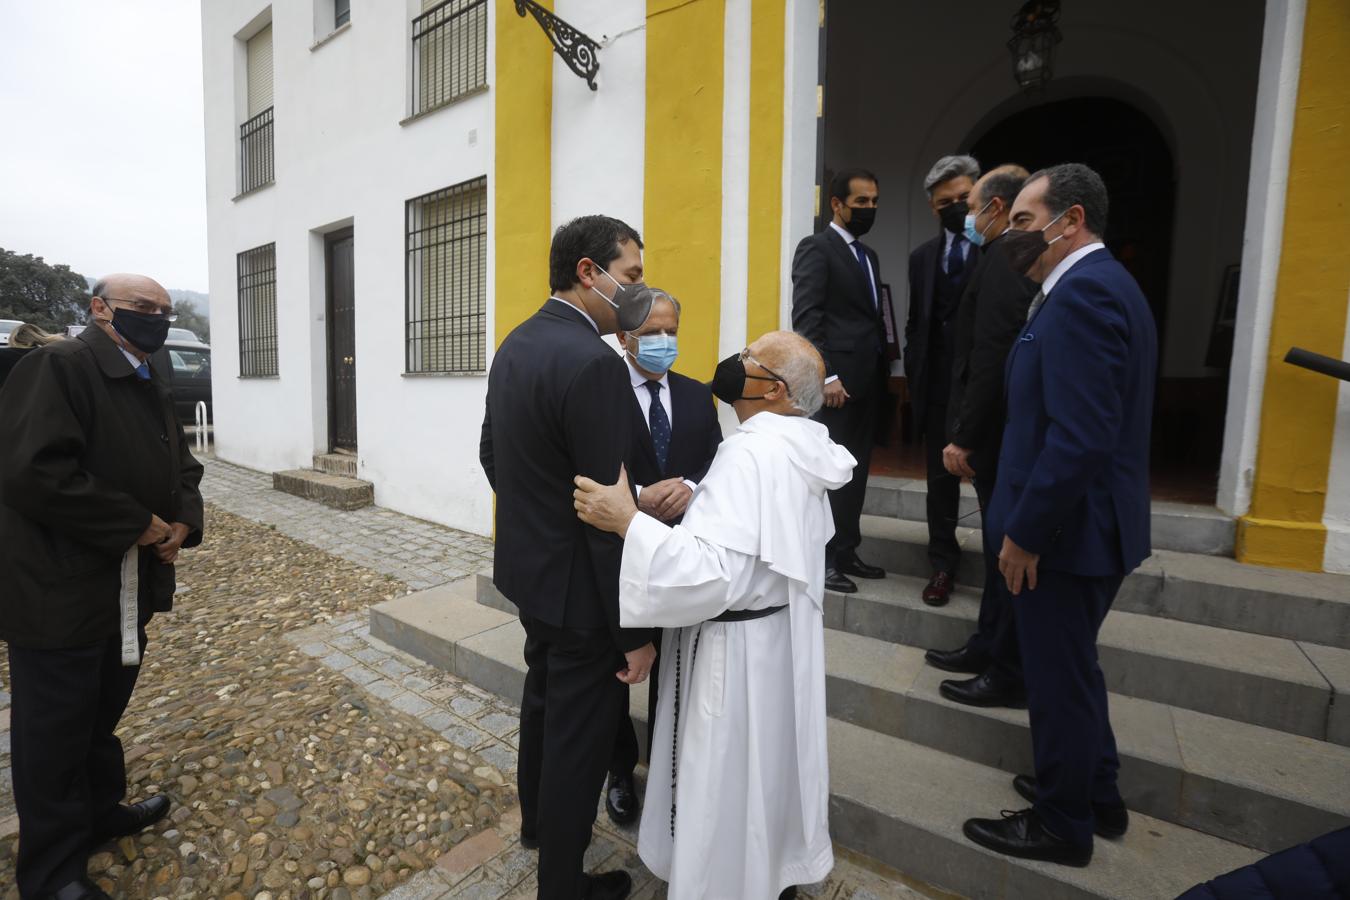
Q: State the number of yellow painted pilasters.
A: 4